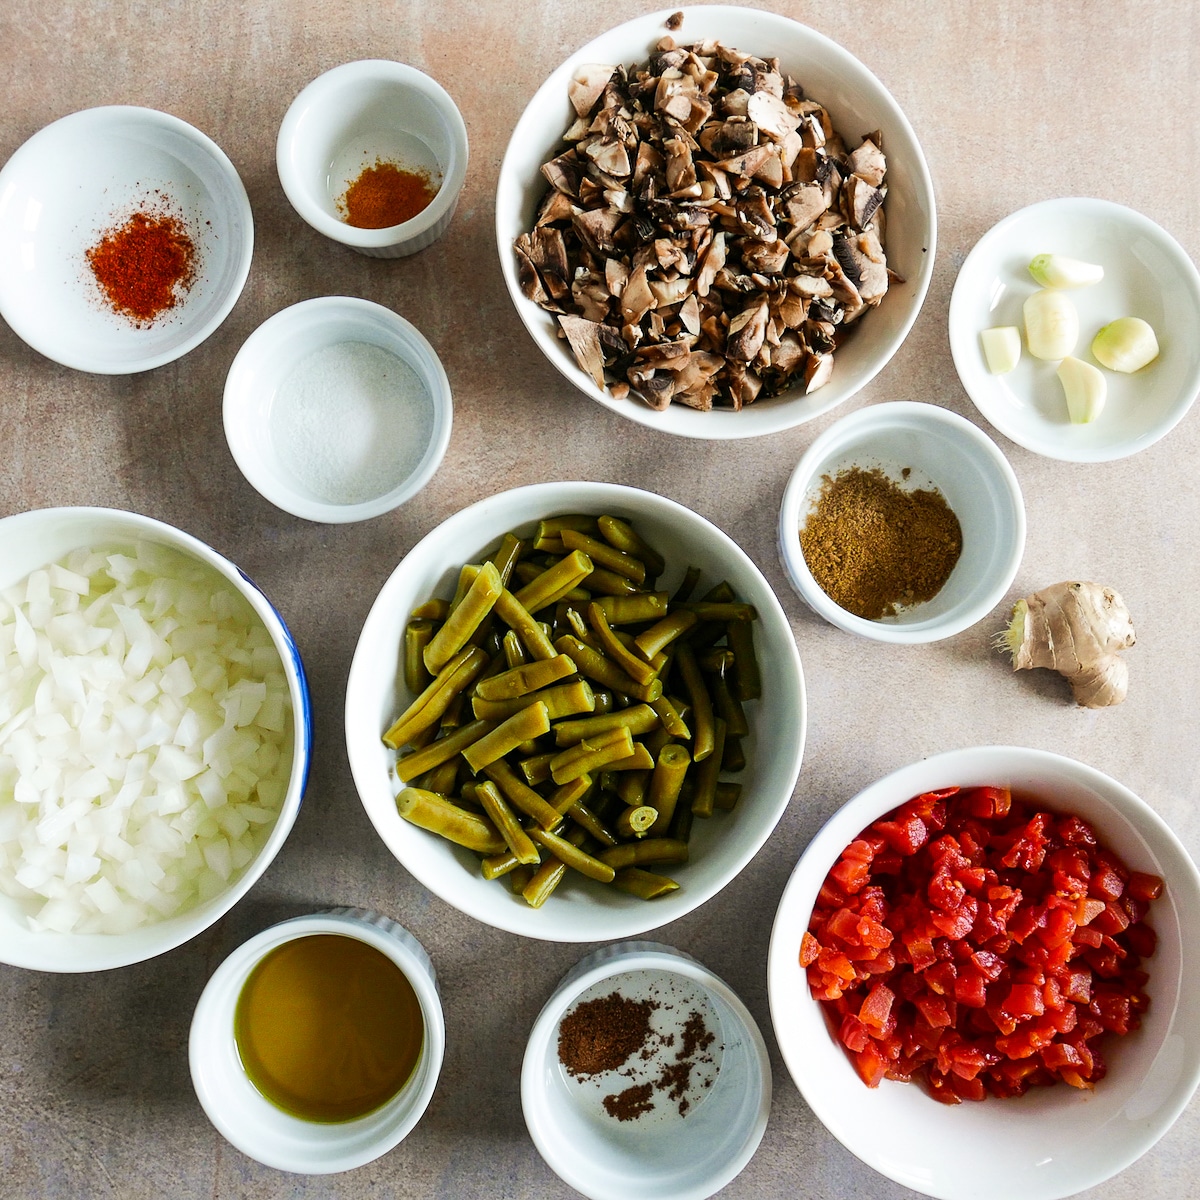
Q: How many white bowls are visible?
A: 11